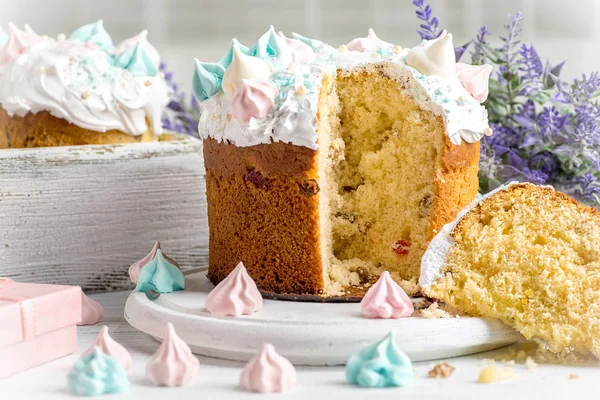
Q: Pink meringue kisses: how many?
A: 13